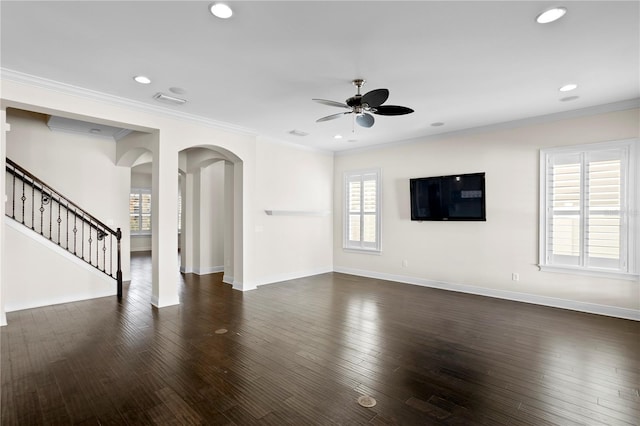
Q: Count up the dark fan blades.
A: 2